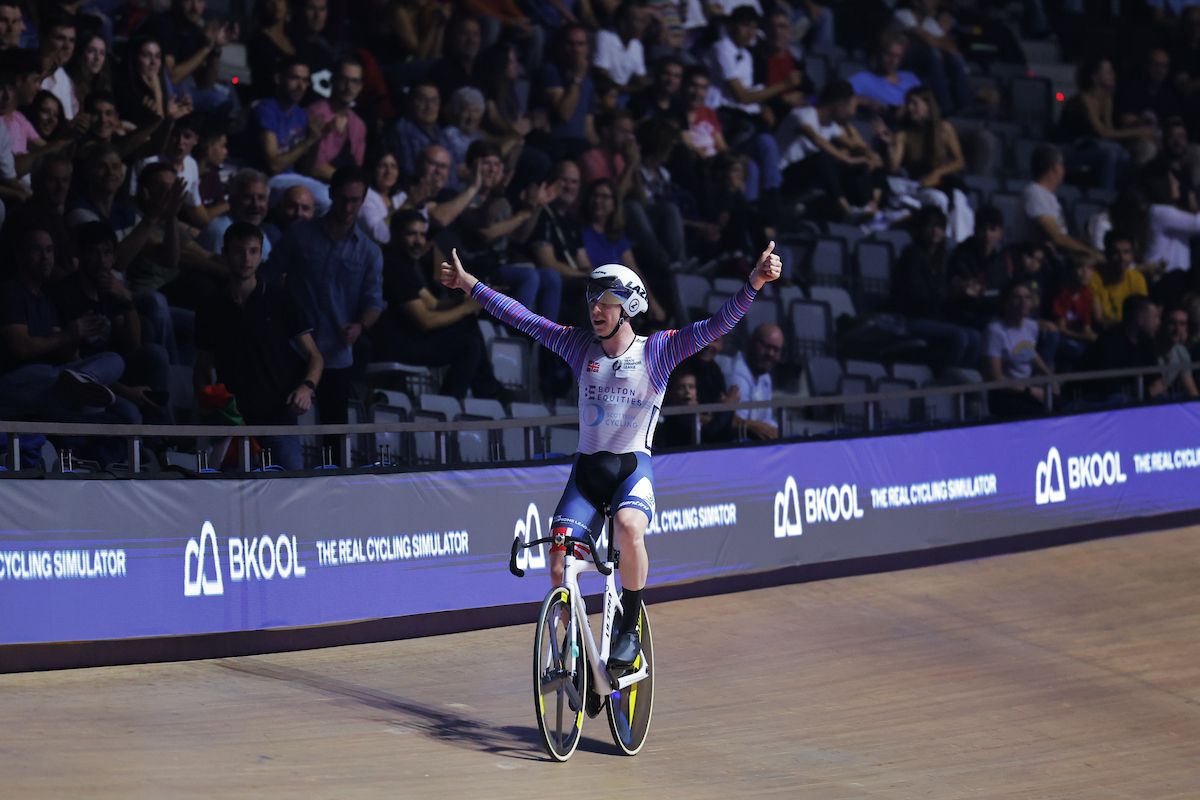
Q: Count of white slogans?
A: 5